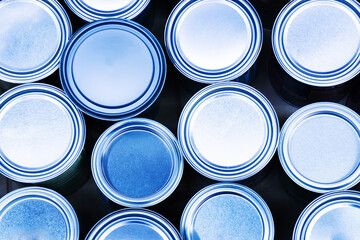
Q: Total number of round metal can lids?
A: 13